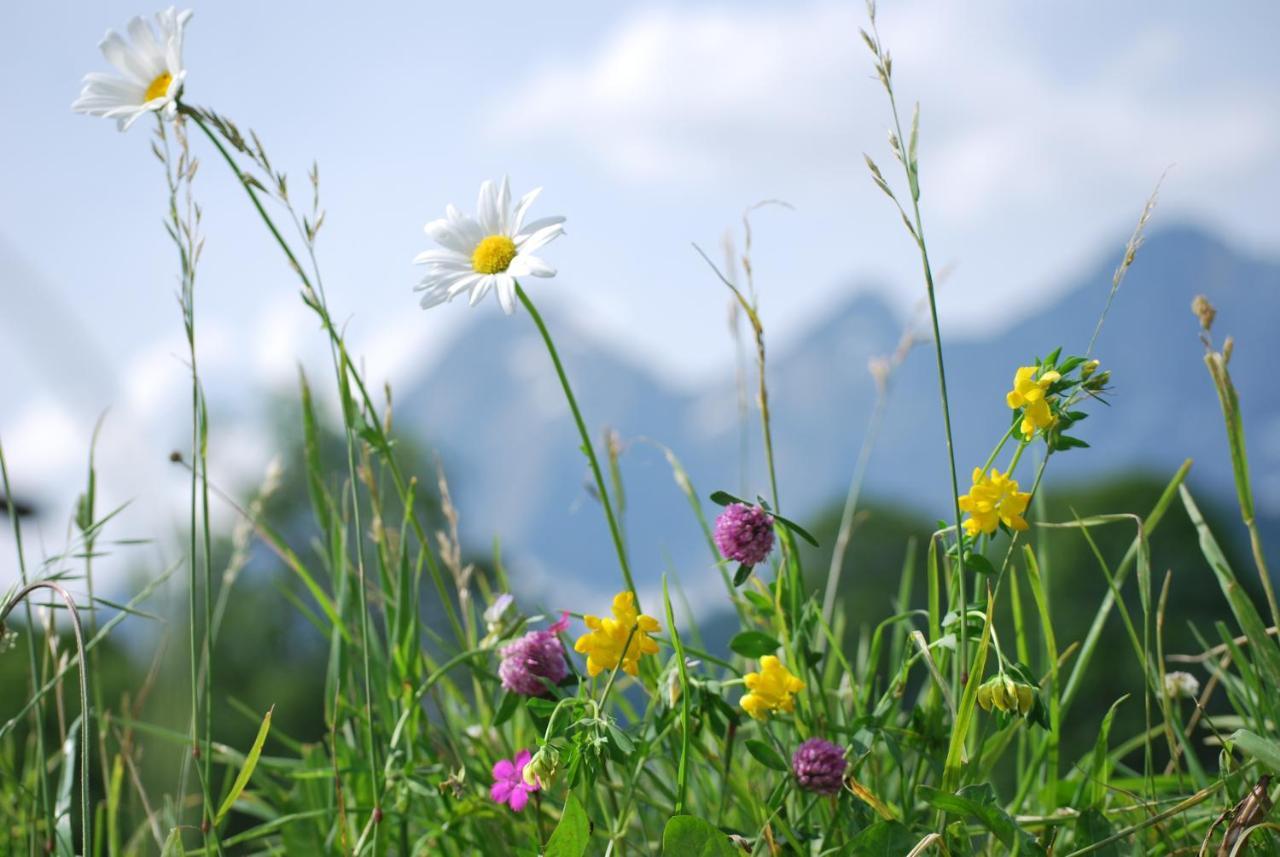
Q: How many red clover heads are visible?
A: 3